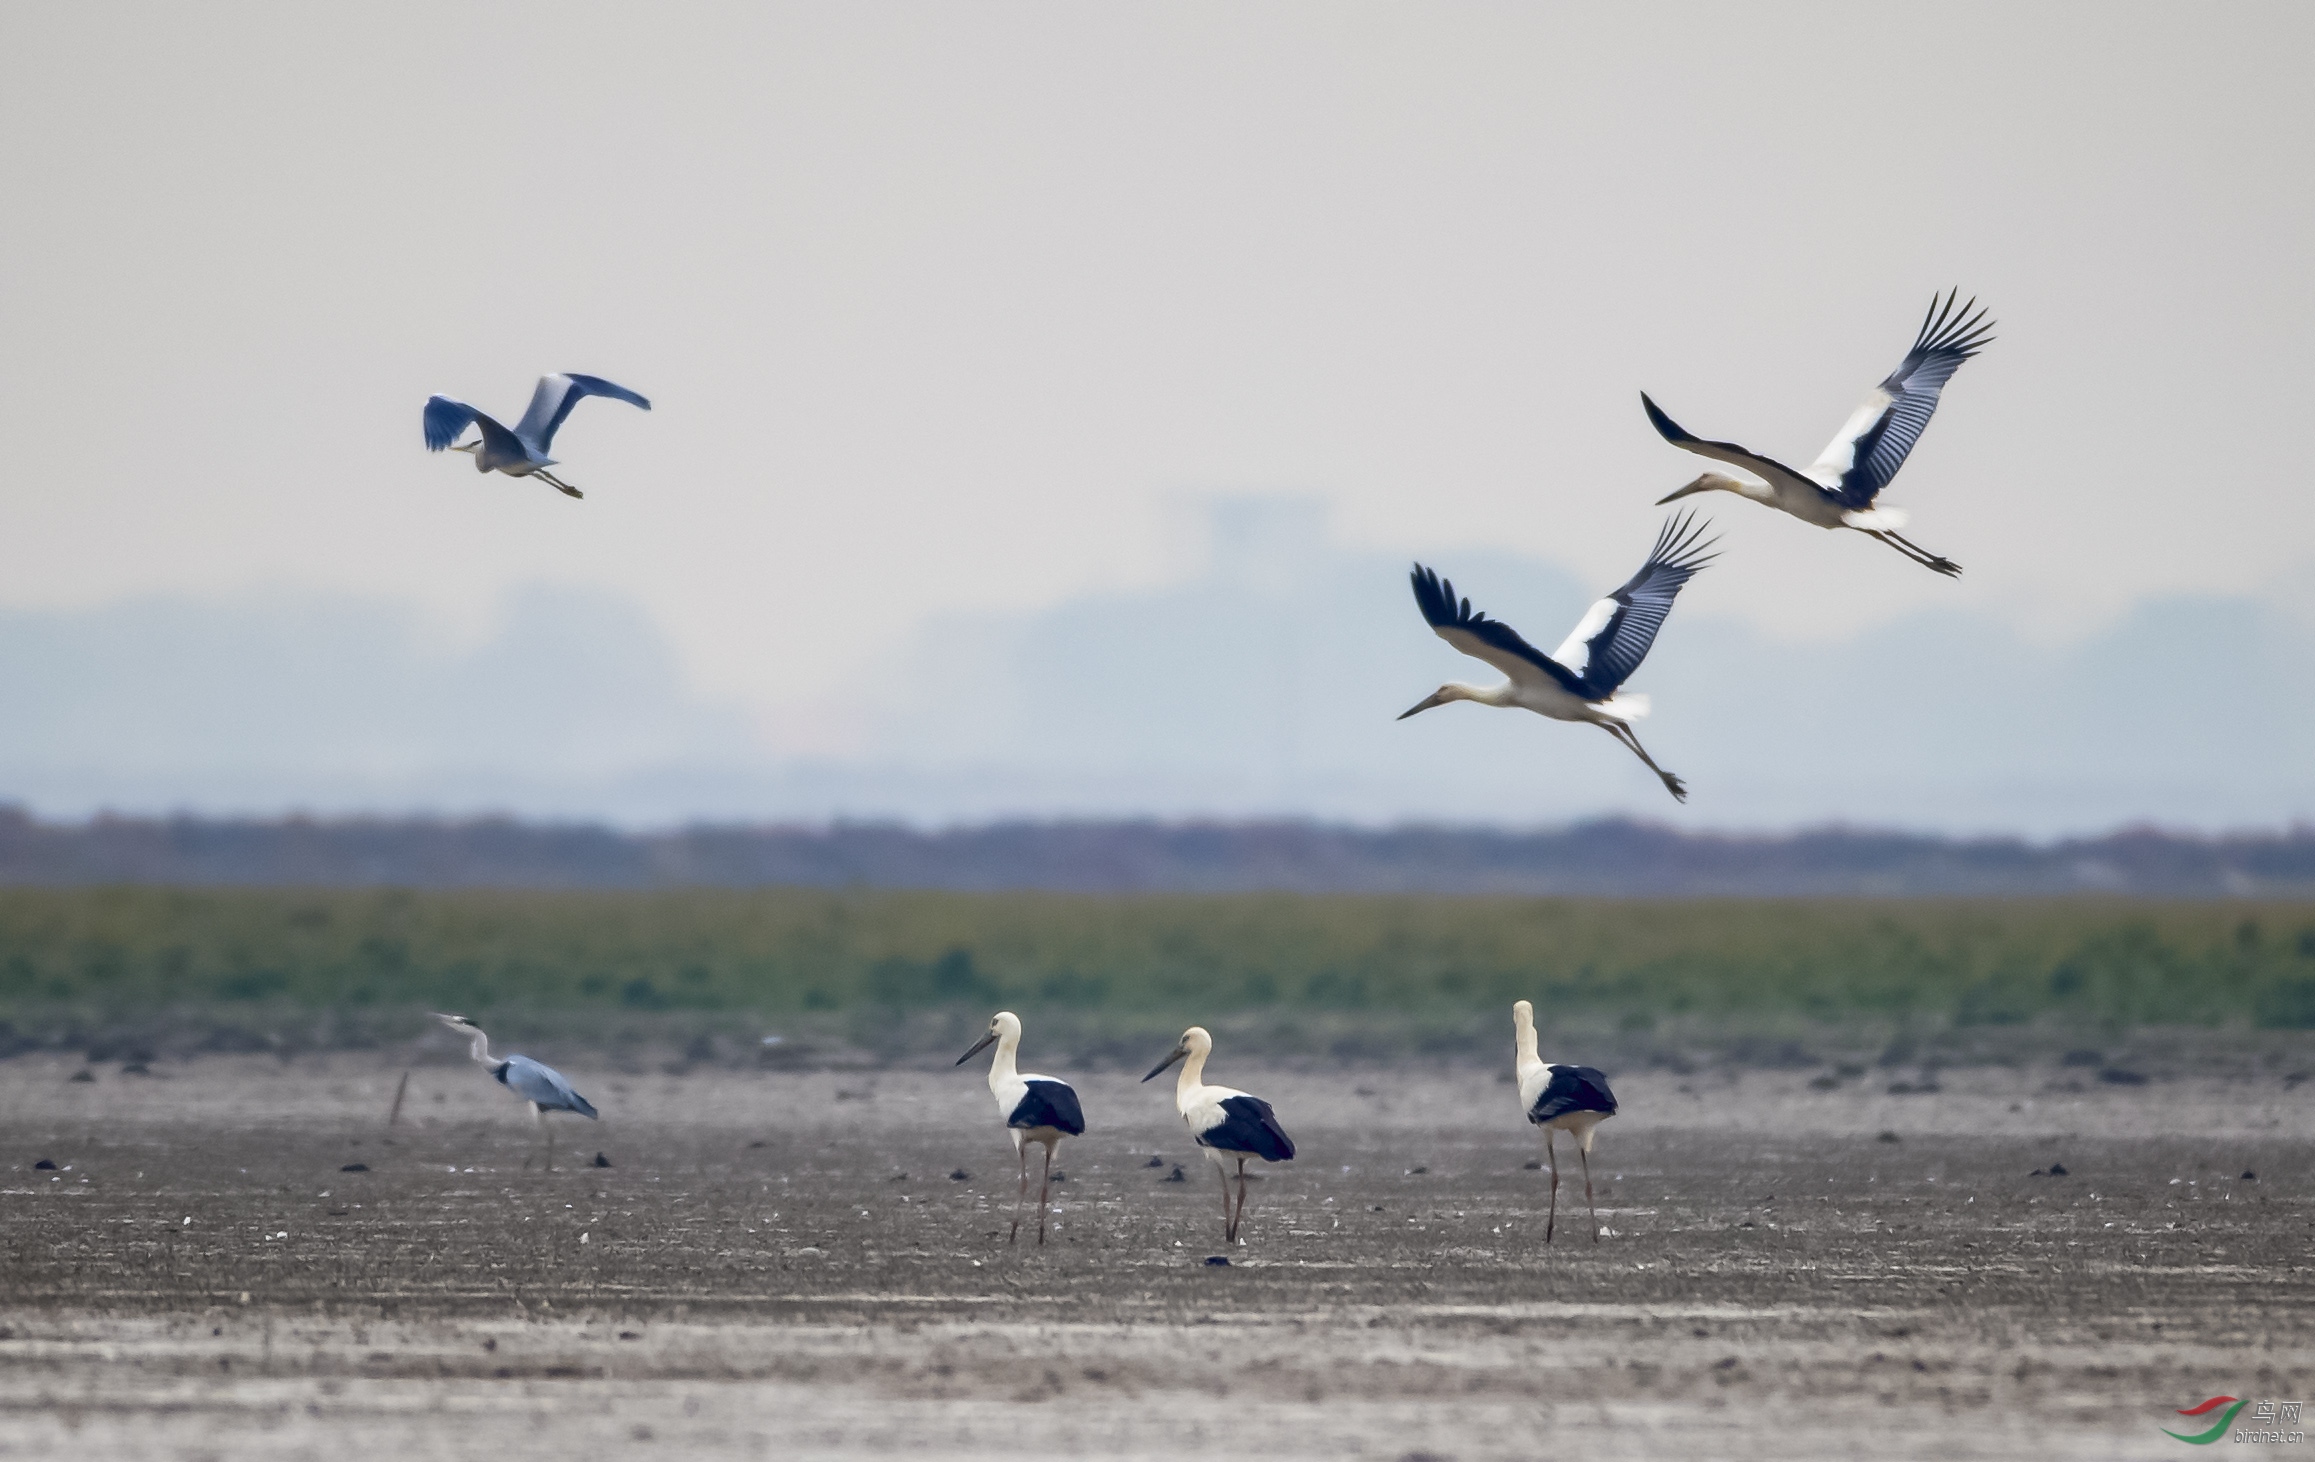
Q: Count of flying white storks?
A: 2